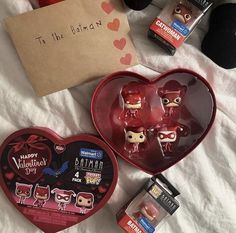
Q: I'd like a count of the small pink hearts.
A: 4